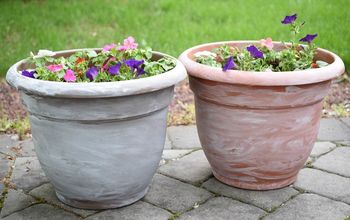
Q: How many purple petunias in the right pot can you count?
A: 4